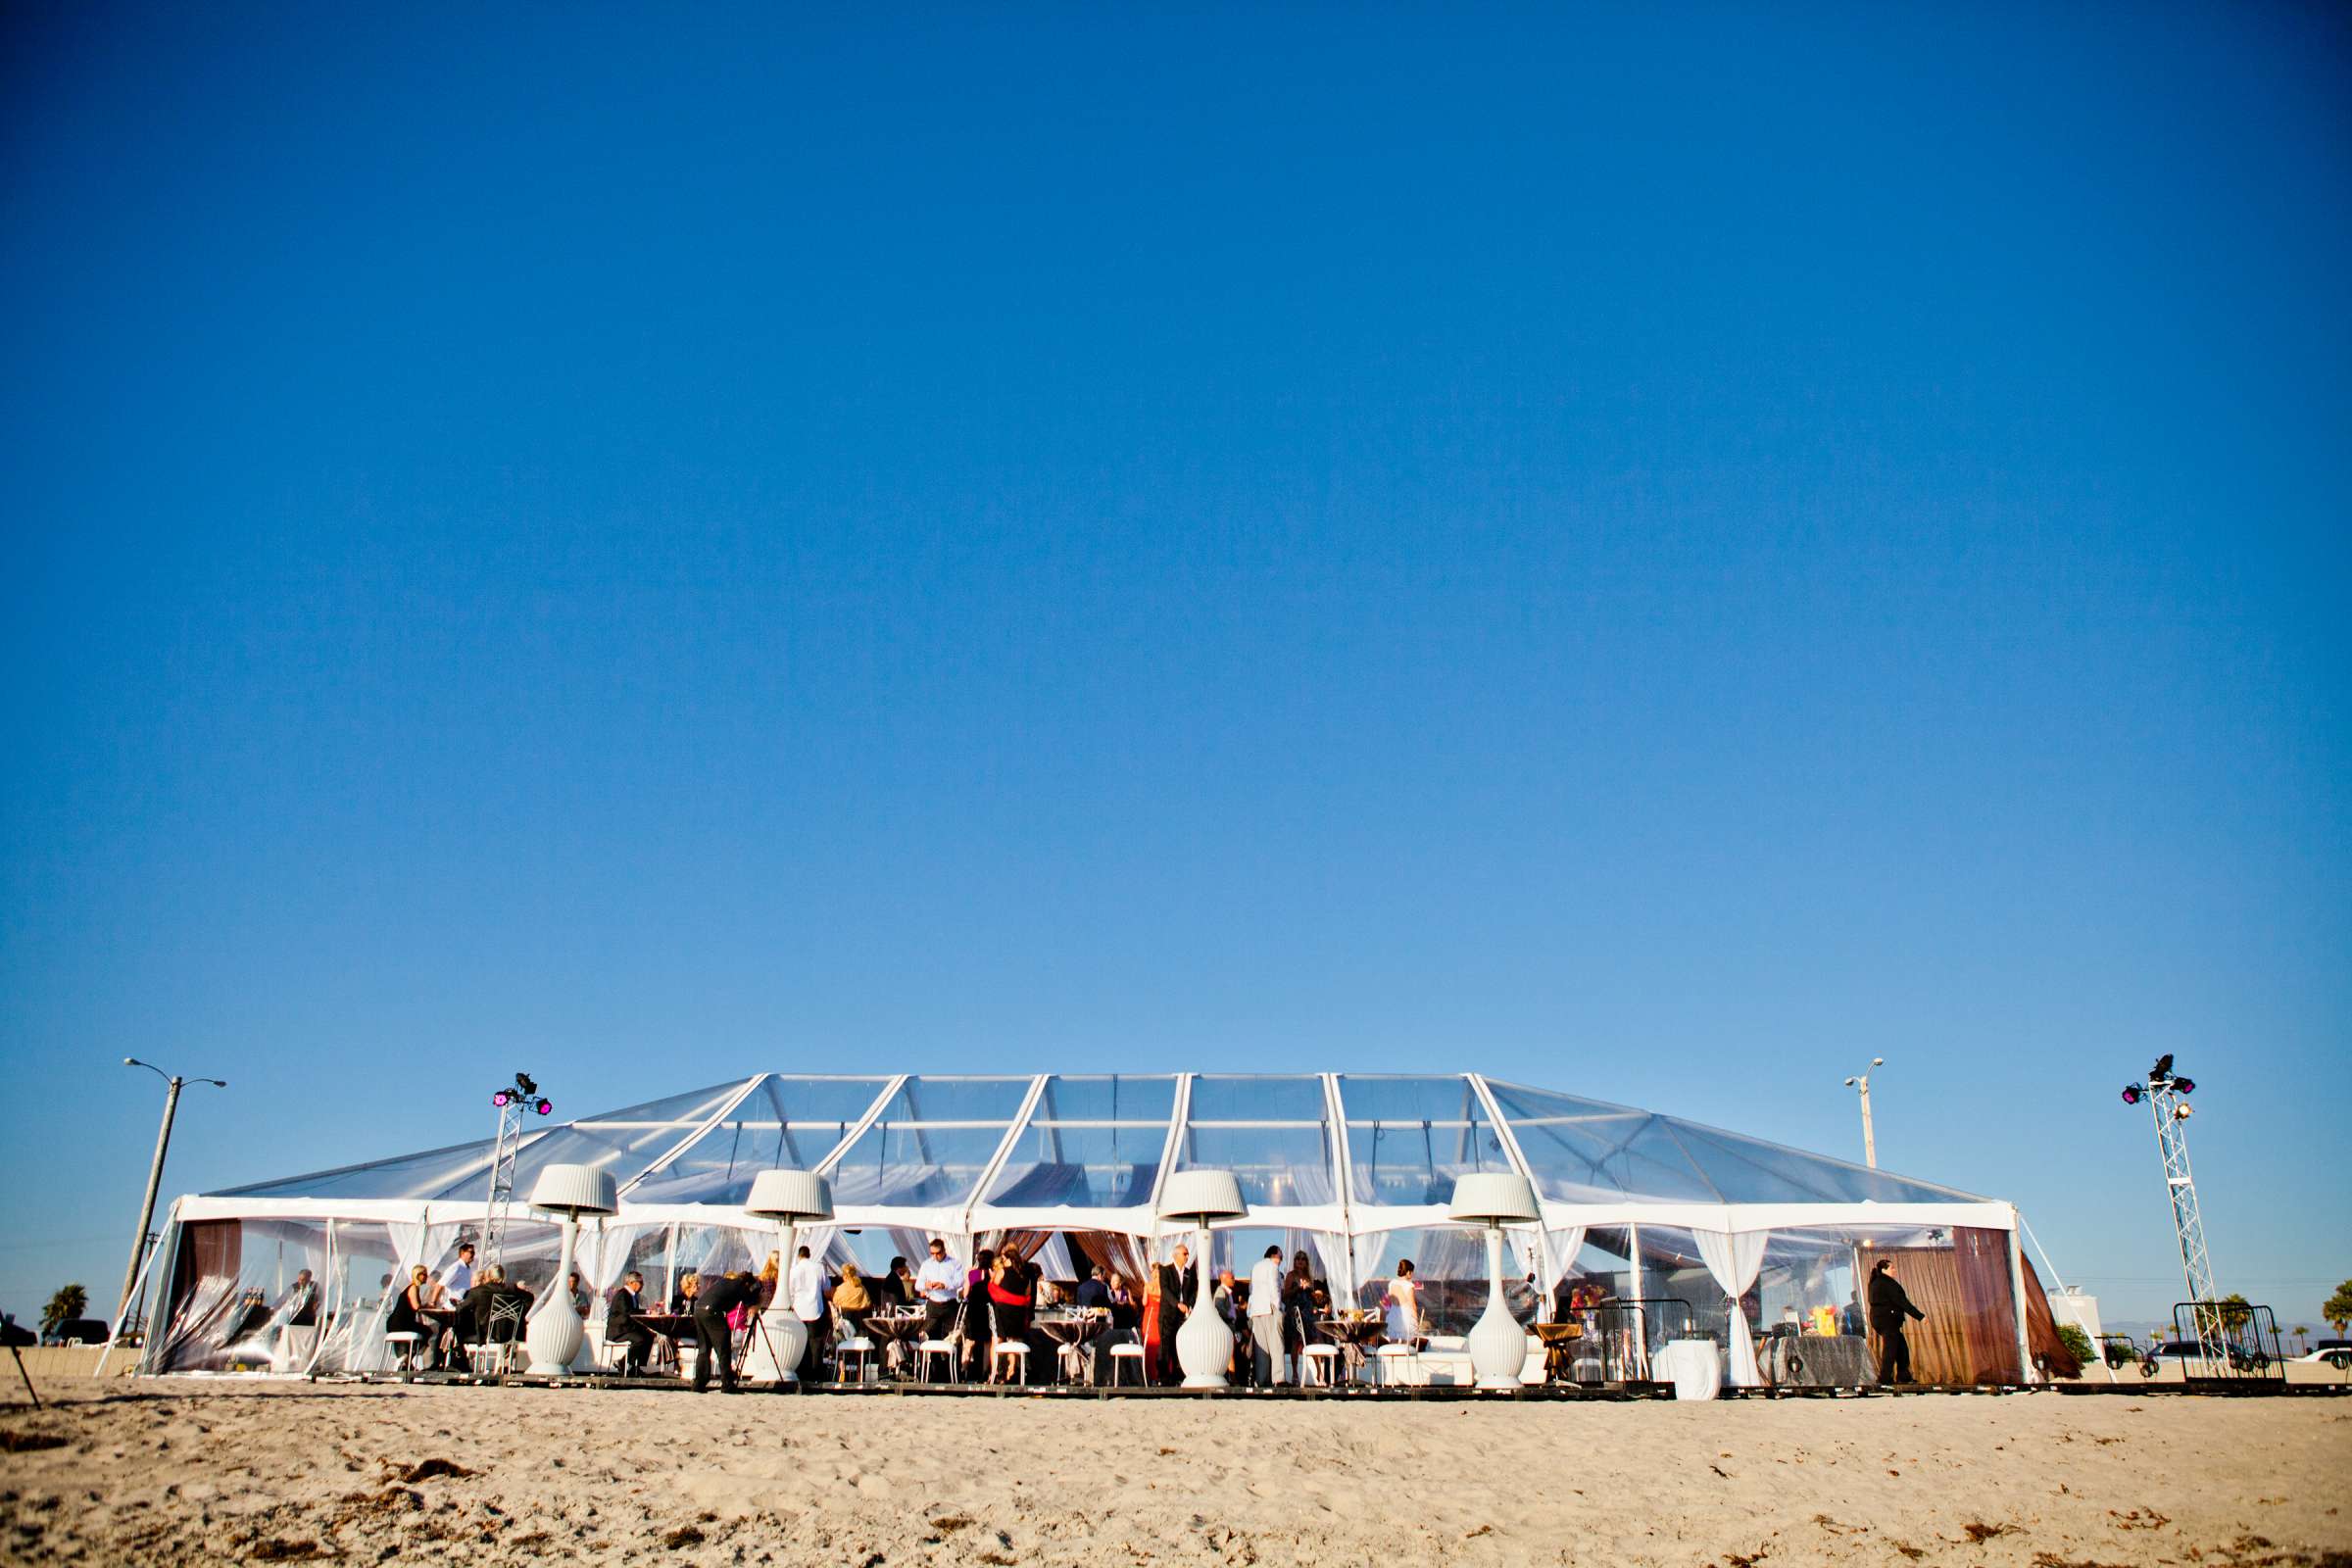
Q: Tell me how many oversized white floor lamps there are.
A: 4